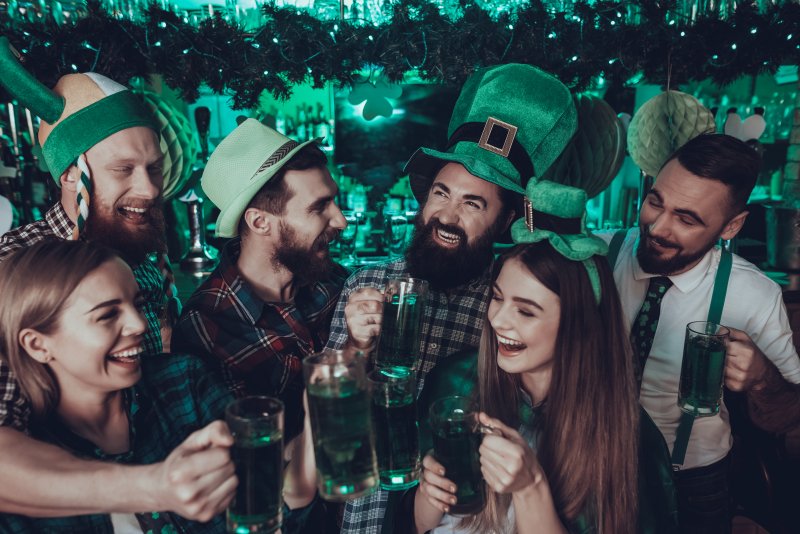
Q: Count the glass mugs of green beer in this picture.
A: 6